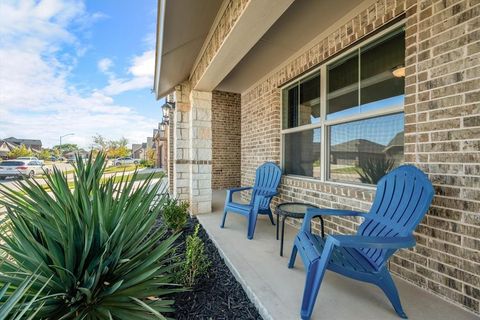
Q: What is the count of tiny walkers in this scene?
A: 0